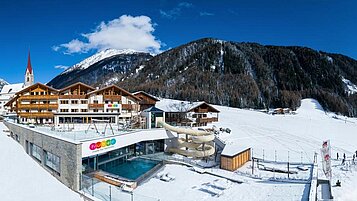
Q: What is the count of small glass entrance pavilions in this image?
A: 1